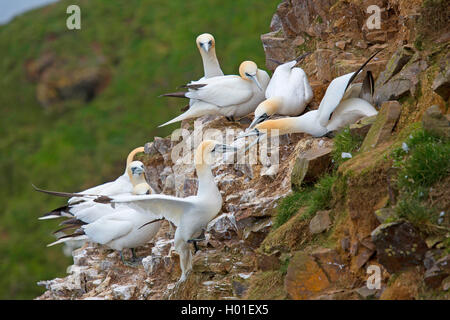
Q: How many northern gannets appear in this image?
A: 8